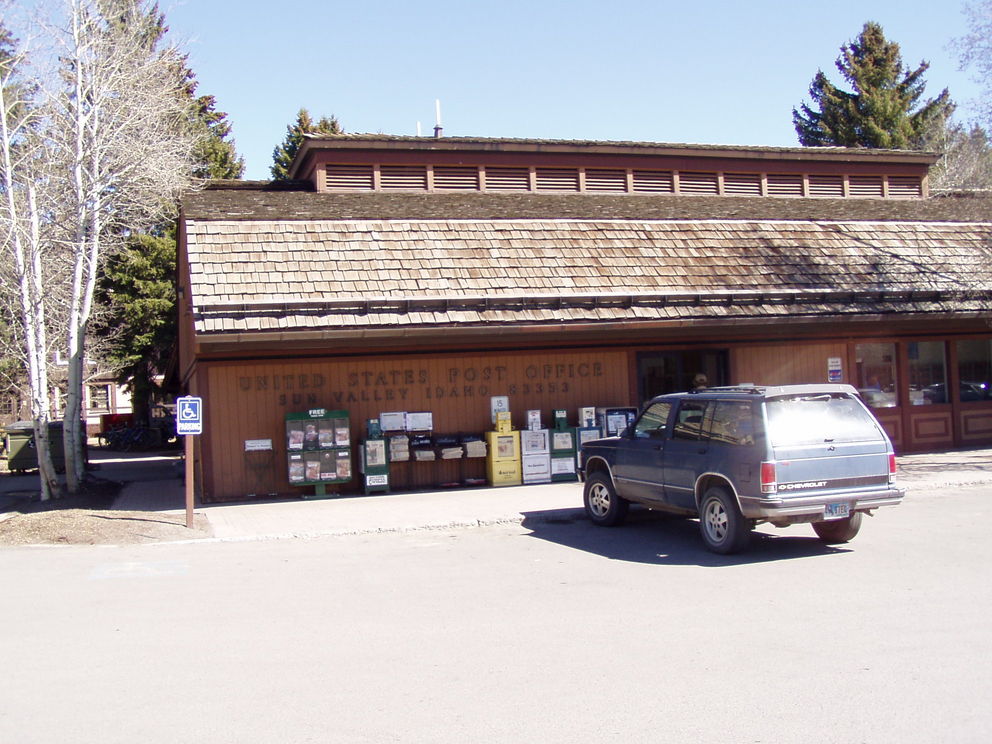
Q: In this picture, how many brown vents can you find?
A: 13